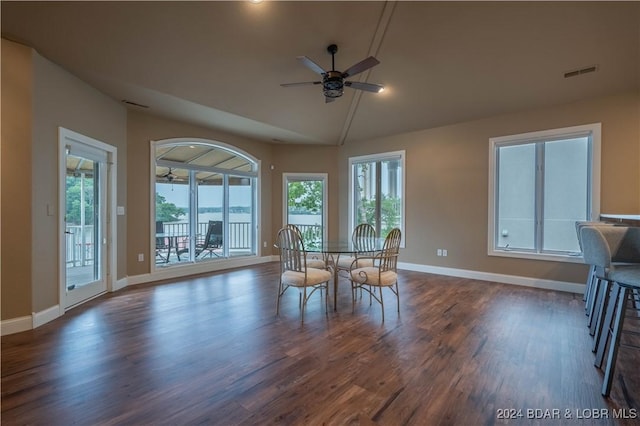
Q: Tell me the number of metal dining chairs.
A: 4